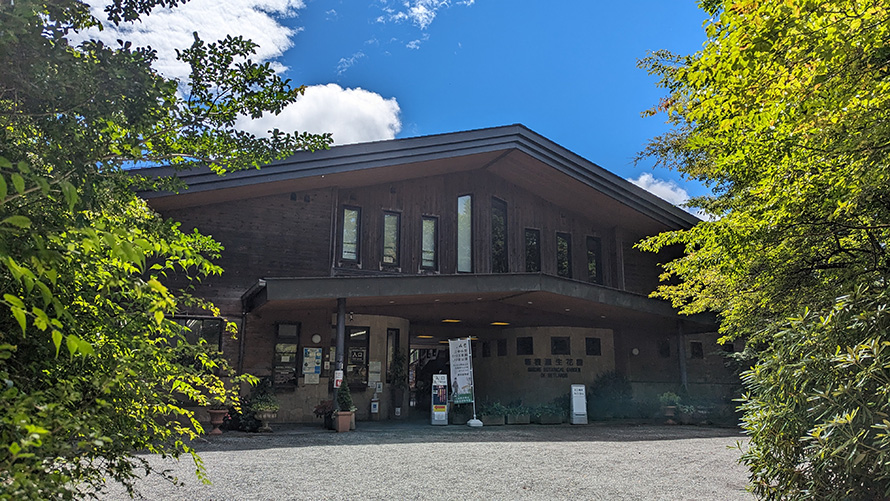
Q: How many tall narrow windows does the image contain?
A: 8